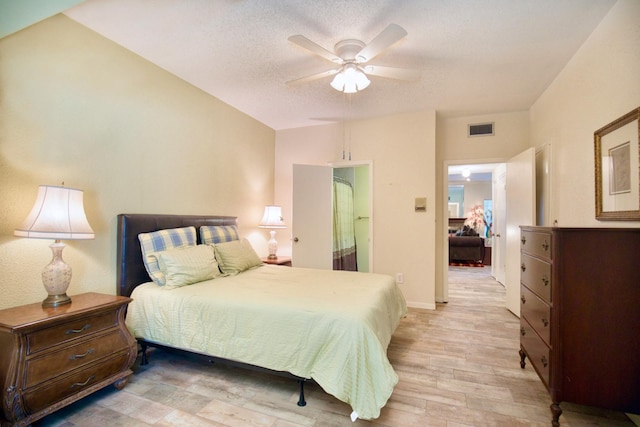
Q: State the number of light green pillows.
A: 2